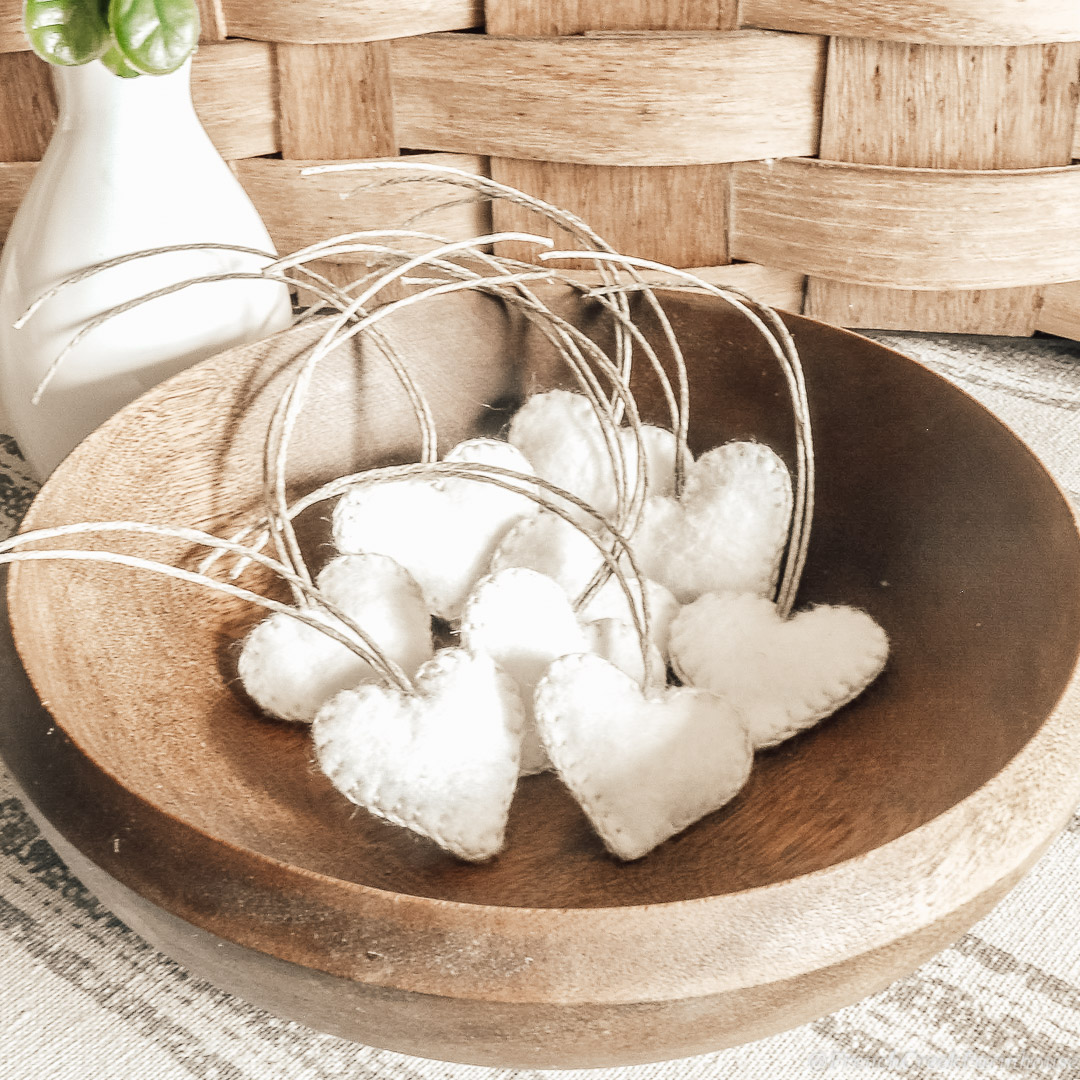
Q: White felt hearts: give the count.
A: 9